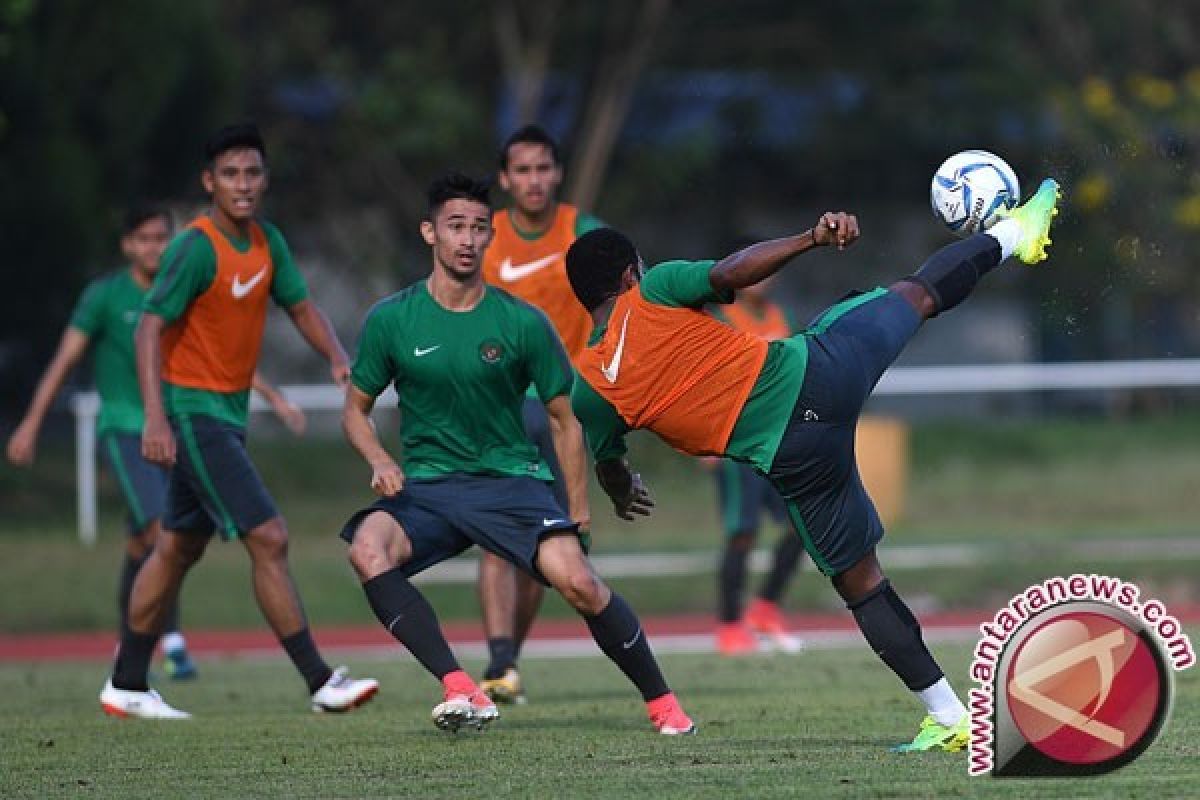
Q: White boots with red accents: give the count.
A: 2